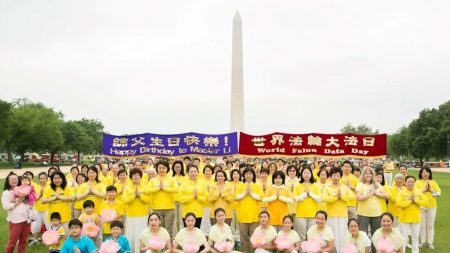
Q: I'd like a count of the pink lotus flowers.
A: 13